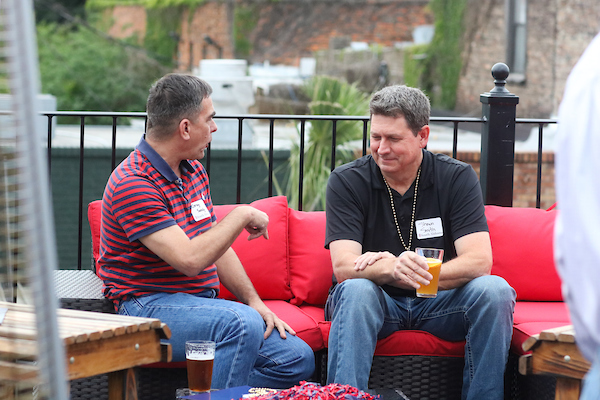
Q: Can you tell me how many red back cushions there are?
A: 3